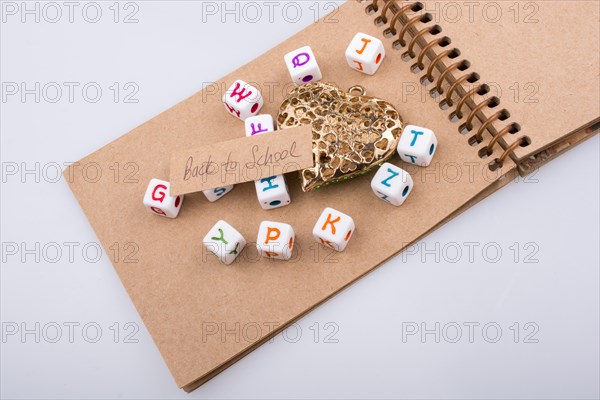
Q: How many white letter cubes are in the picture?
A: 12